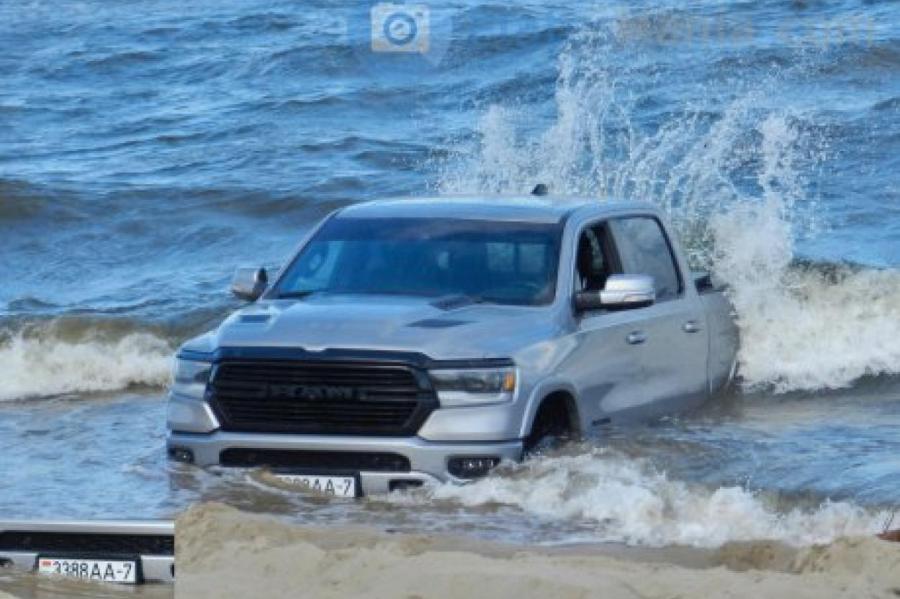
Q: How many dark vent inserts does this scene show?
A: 2